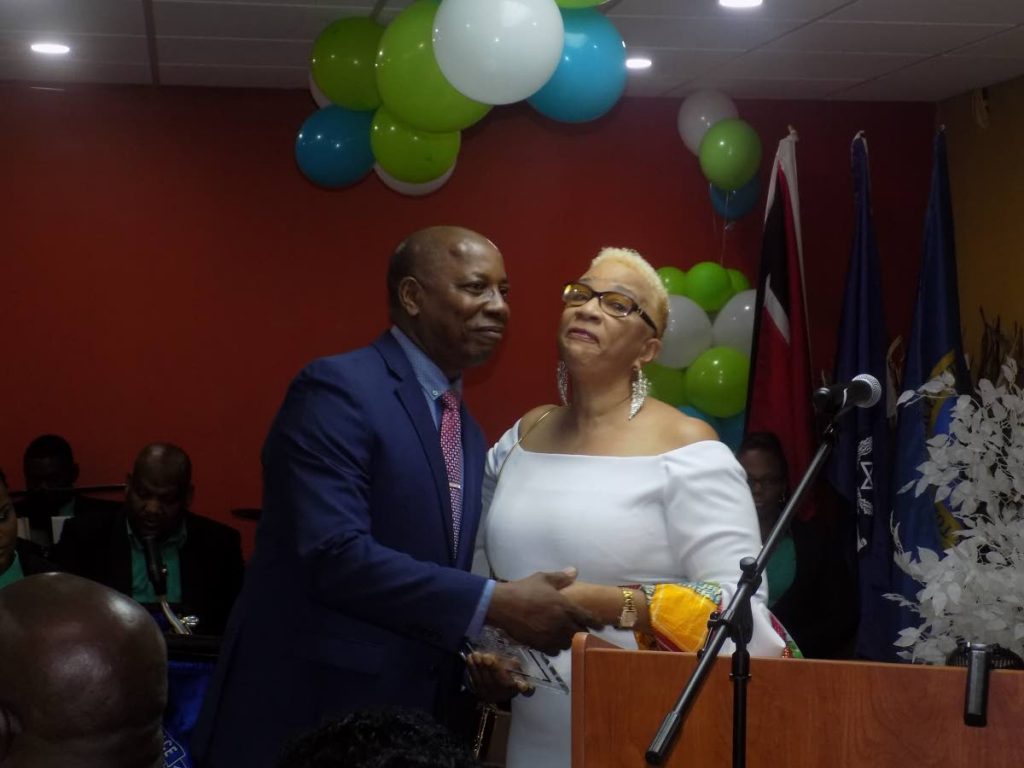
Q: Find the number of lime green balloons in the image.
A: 10